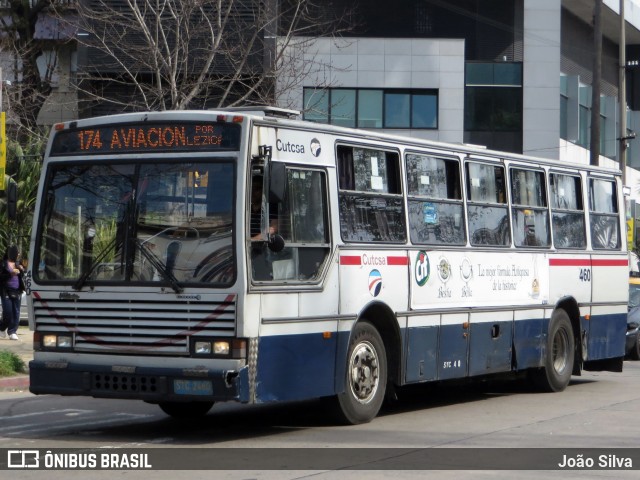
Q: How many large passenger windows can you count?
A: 6